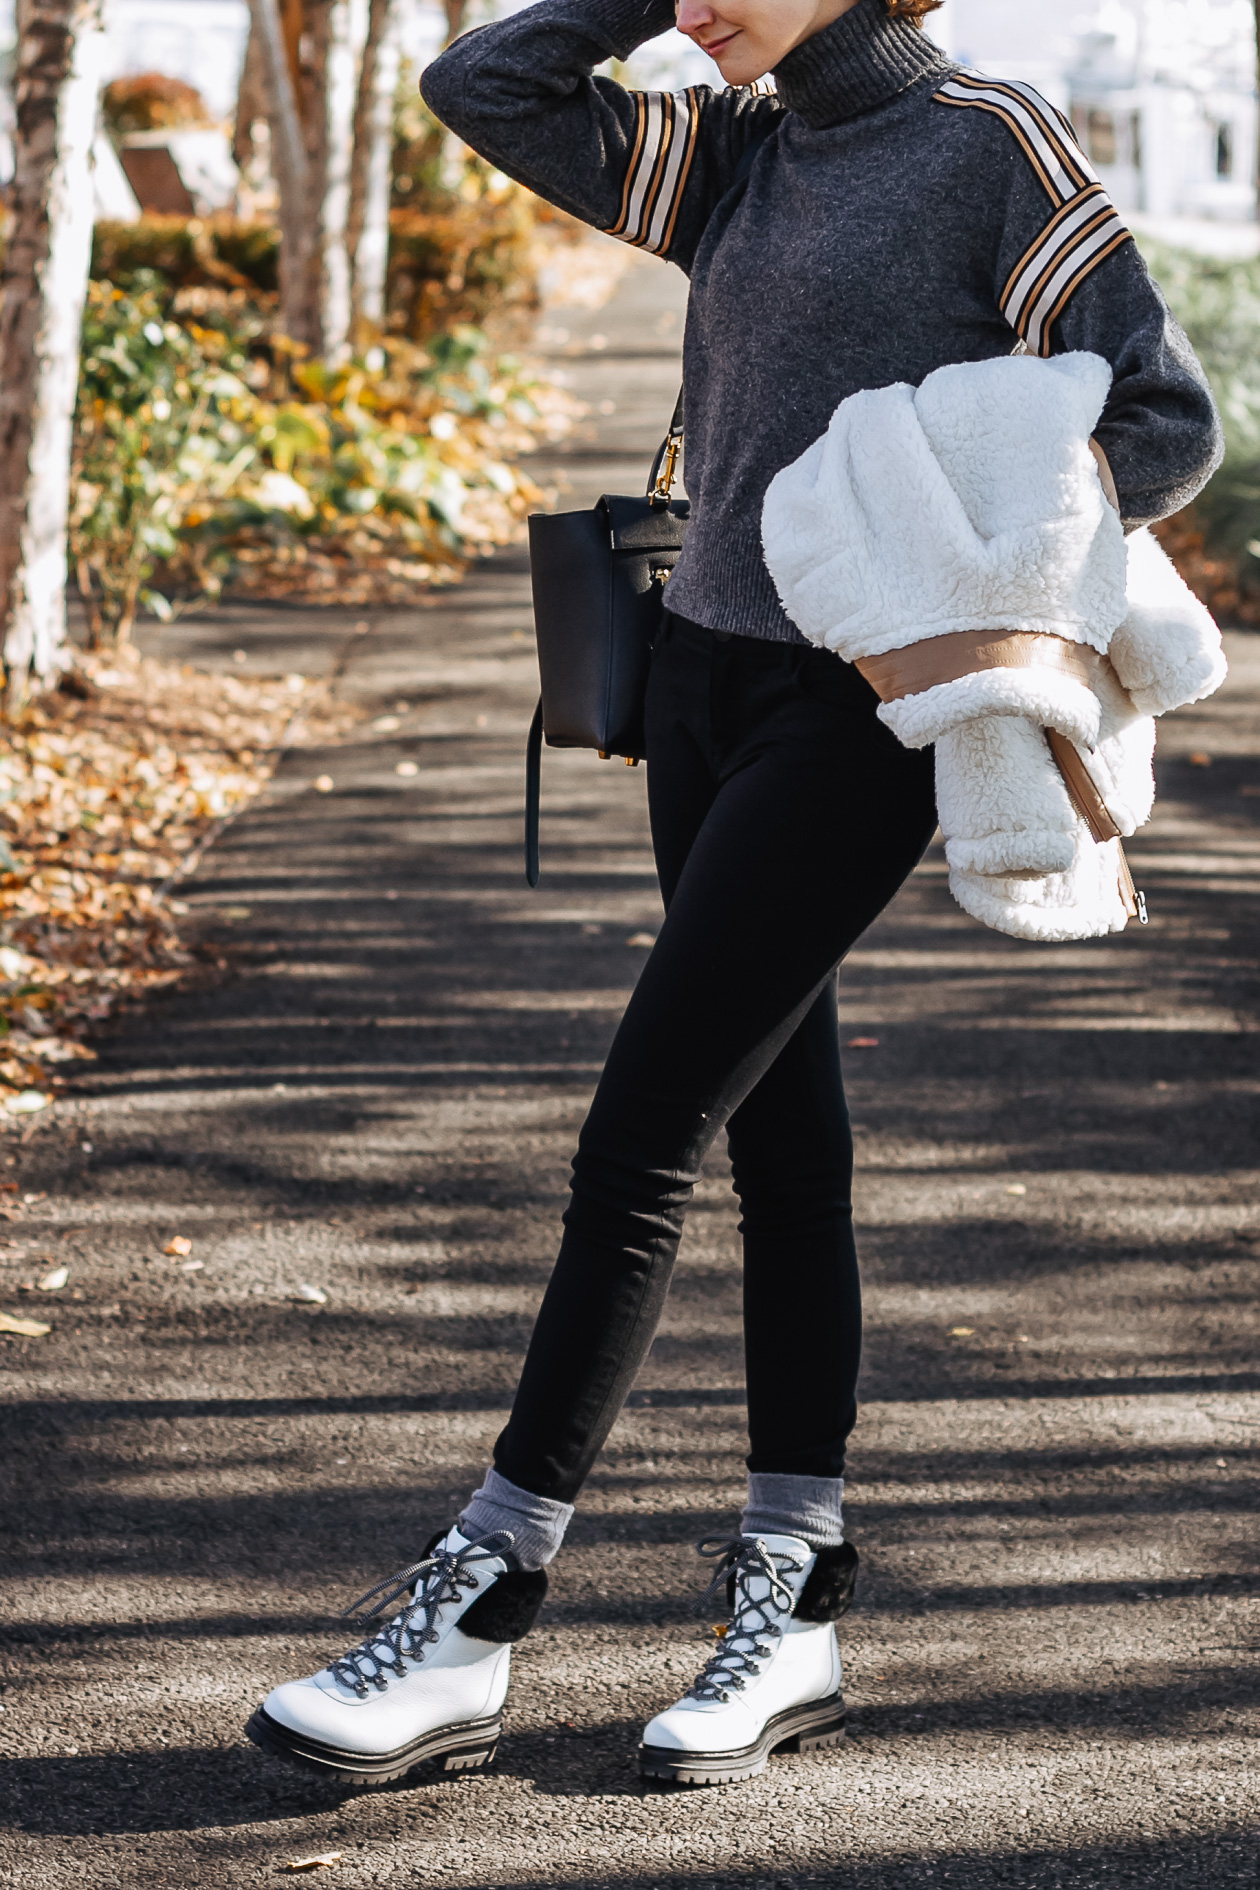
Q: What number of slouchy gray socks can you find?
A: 2